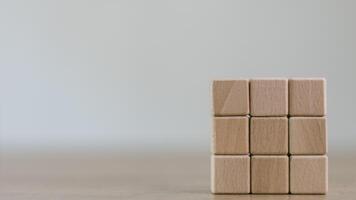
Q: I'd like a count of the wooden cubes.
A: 9